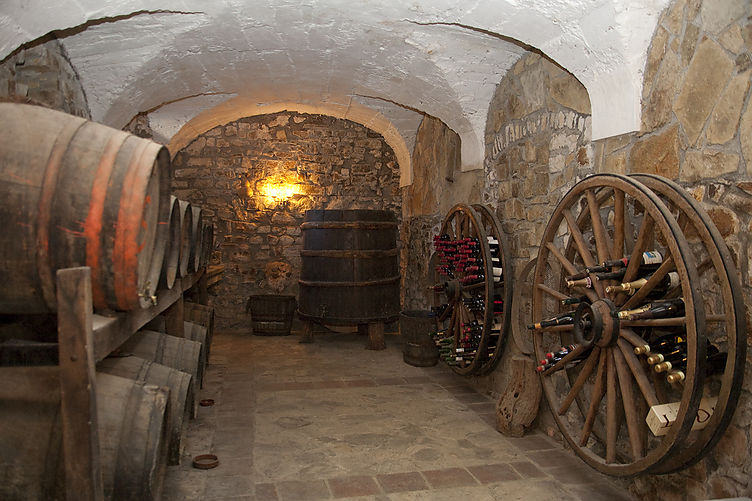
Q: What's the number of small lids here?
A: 2